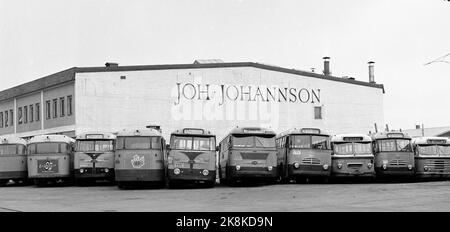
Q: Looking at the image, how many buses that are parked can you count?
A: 10